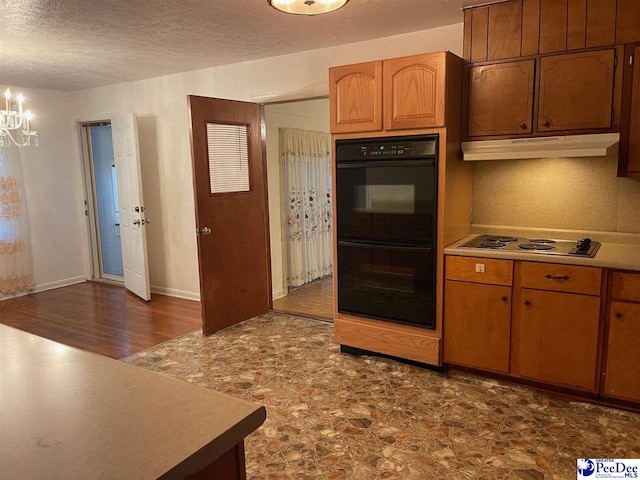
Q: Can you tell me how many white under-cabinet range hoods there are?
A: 1